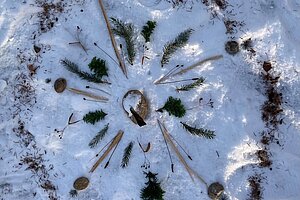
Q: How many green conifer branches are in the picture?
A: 12